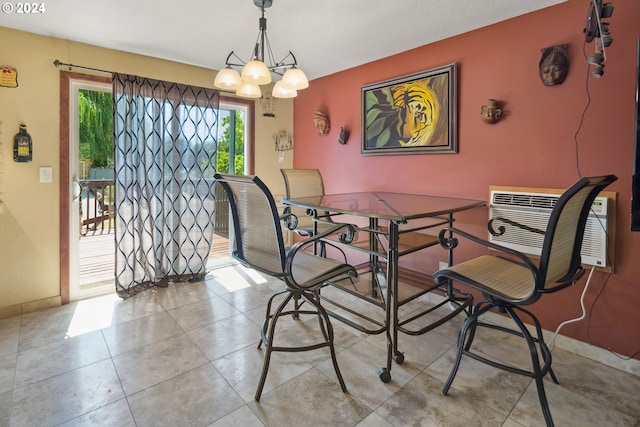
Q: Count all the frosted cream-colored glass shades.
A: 5